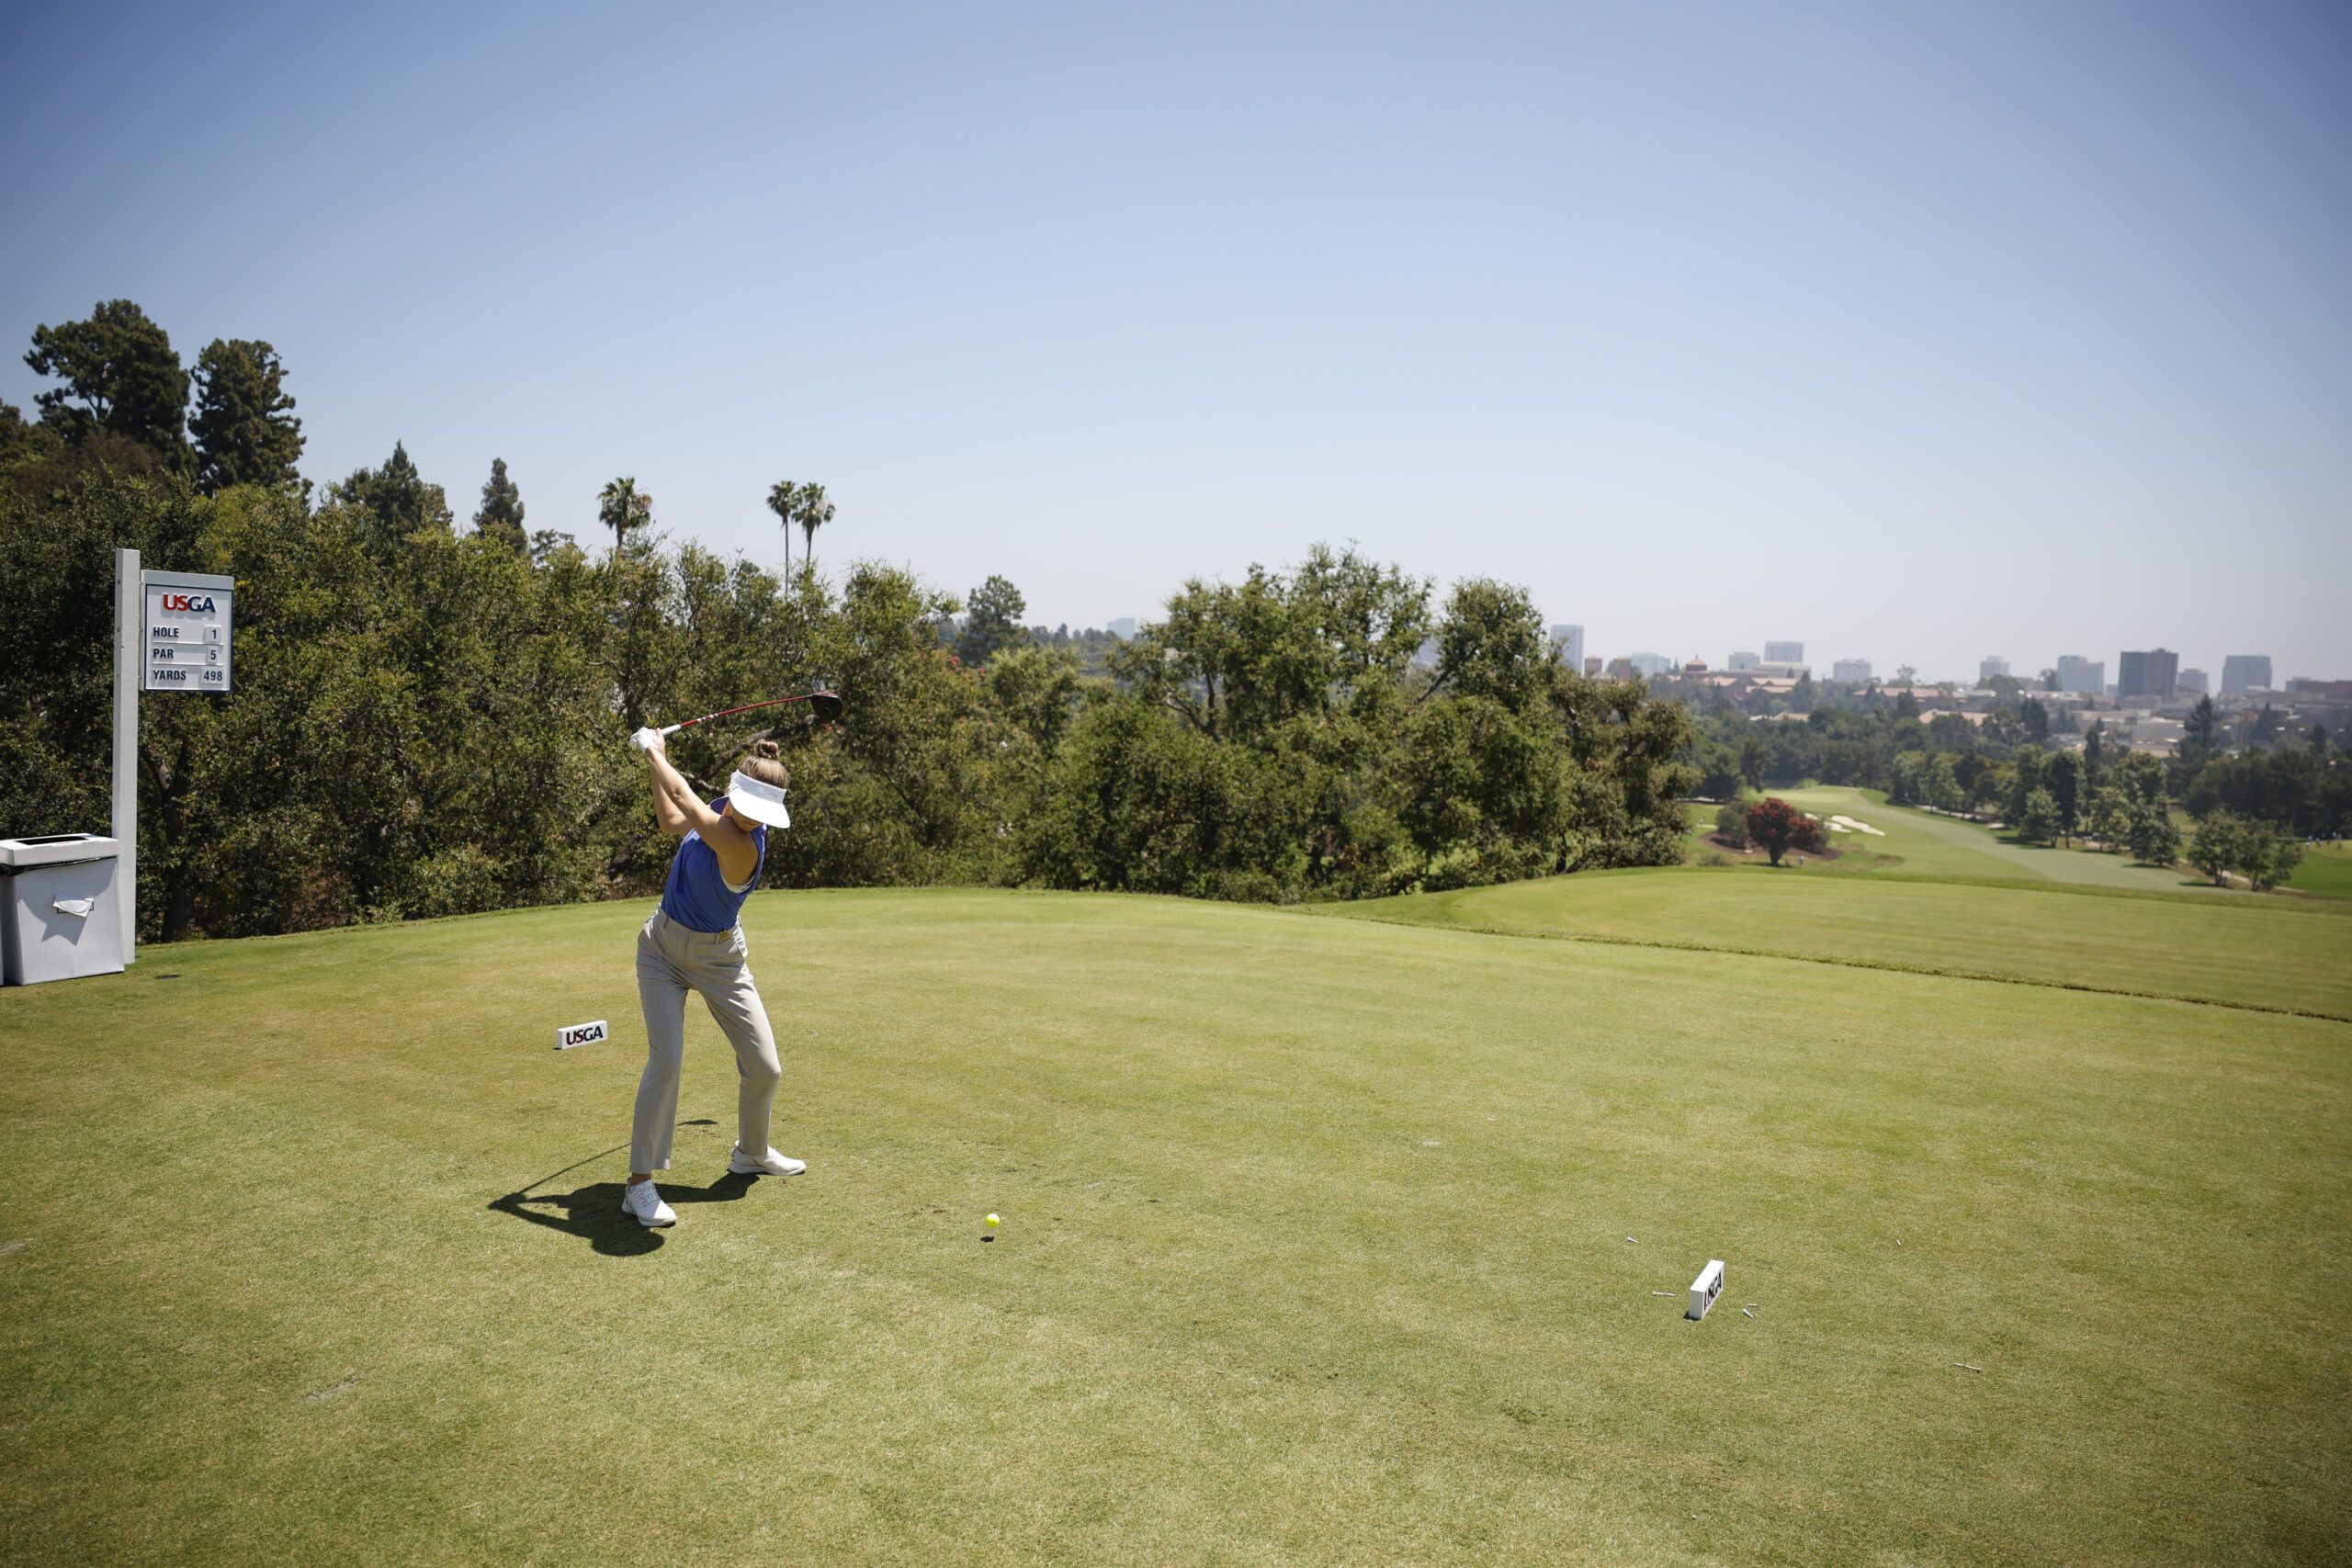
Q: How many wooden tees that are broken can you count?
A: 4